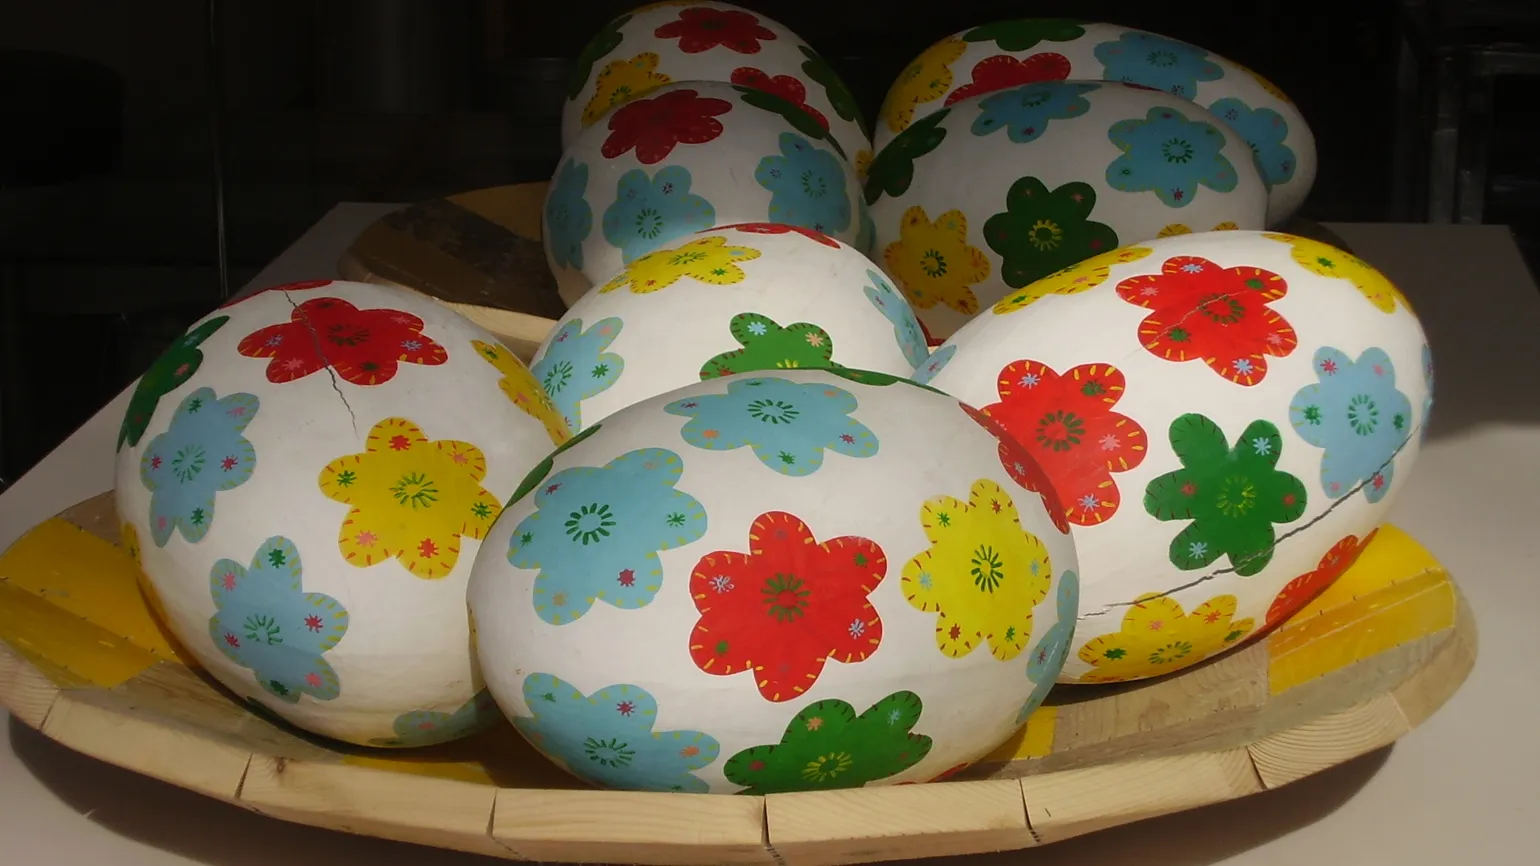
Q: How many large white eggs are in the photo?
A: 8